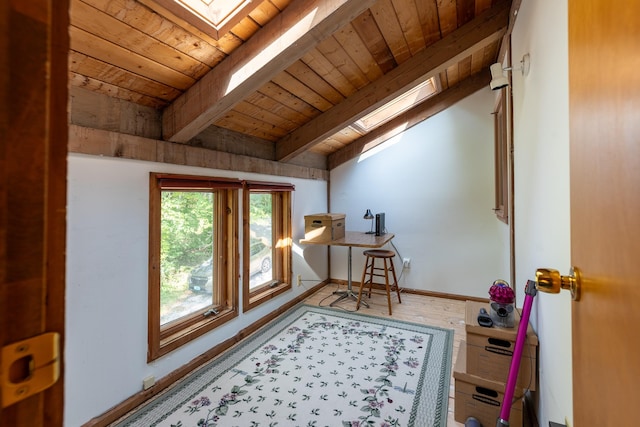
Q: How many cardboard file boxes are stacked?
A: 2